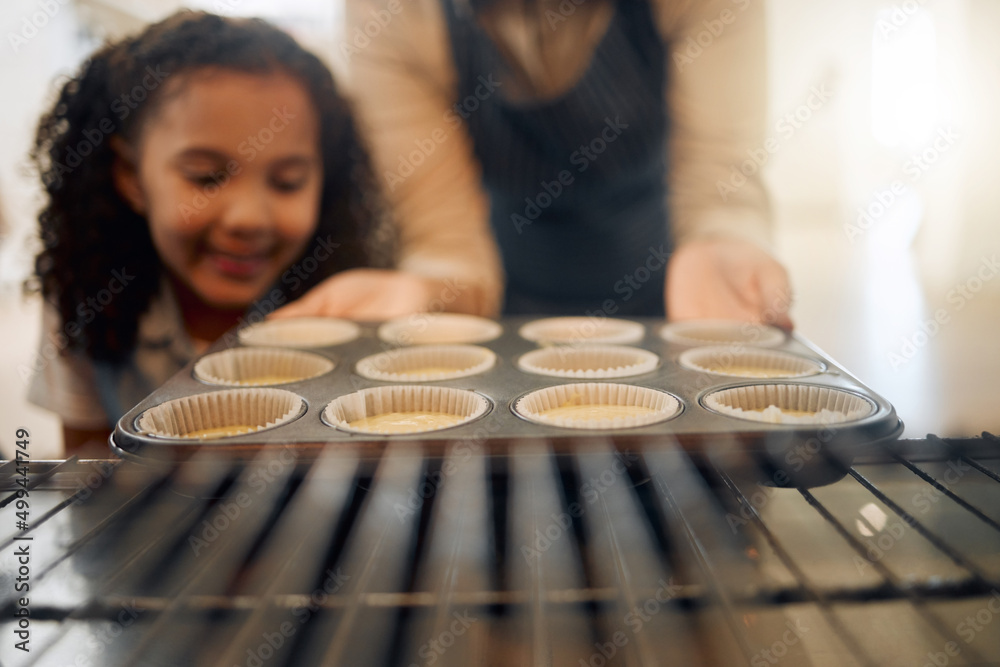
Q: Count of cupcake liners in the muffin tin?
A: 12